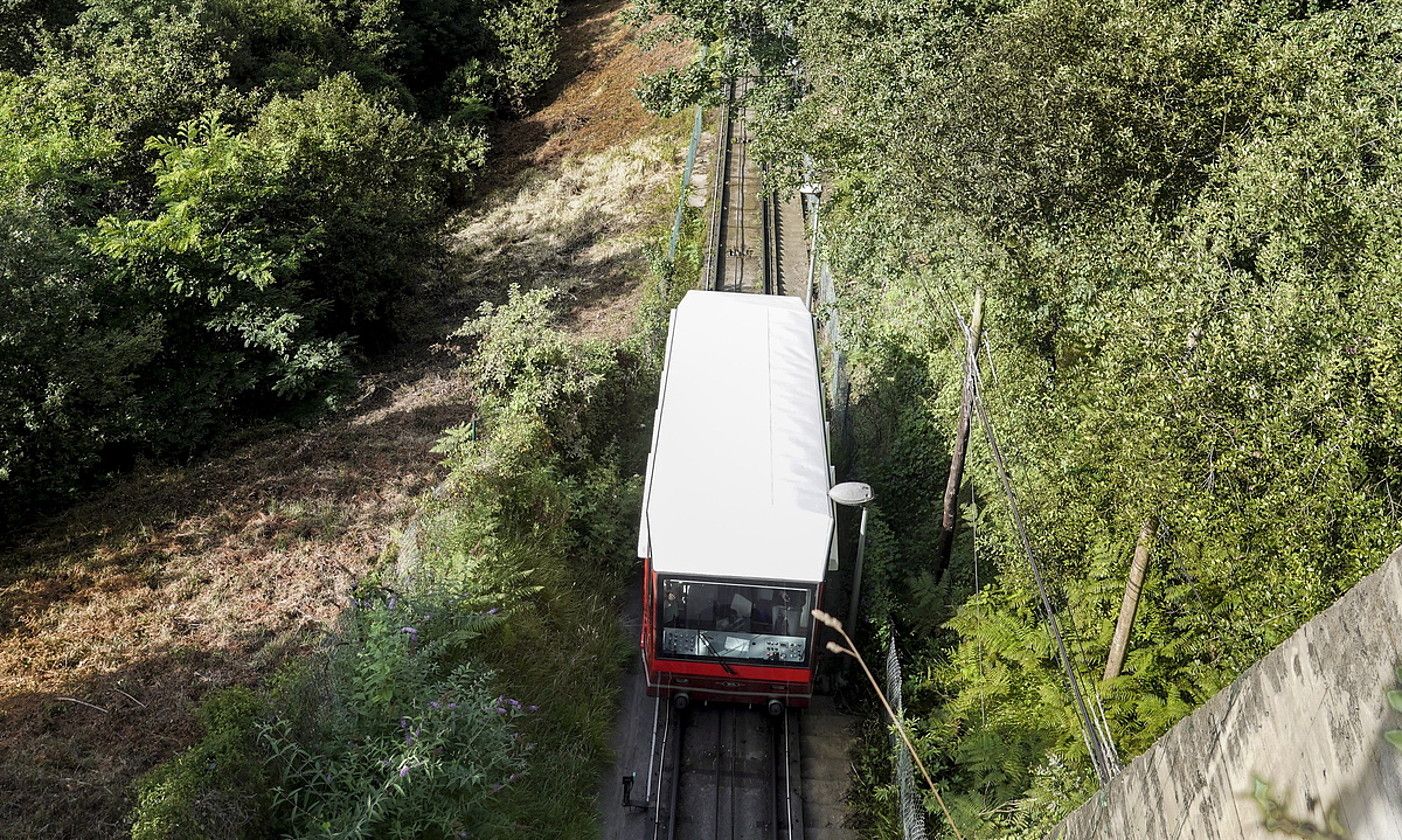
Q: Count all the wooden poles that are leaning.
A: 2